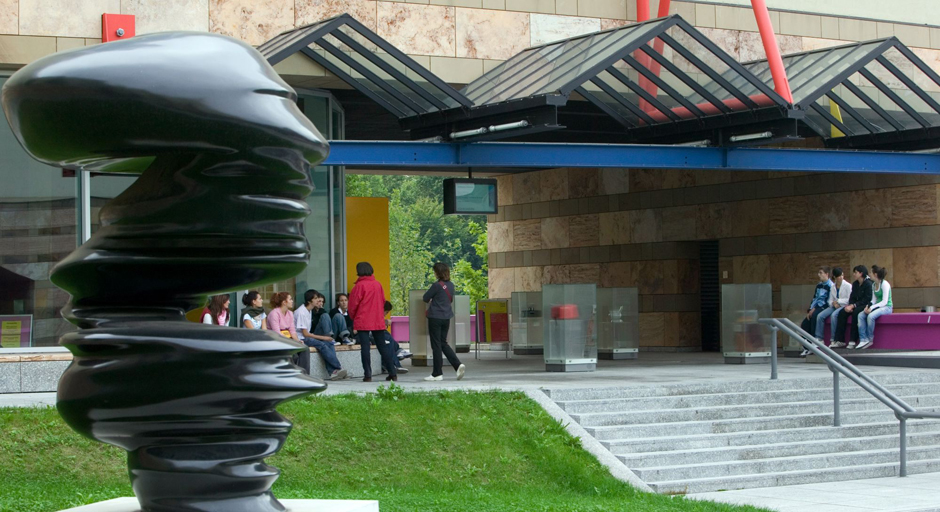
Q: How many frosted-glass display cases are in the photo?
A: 7